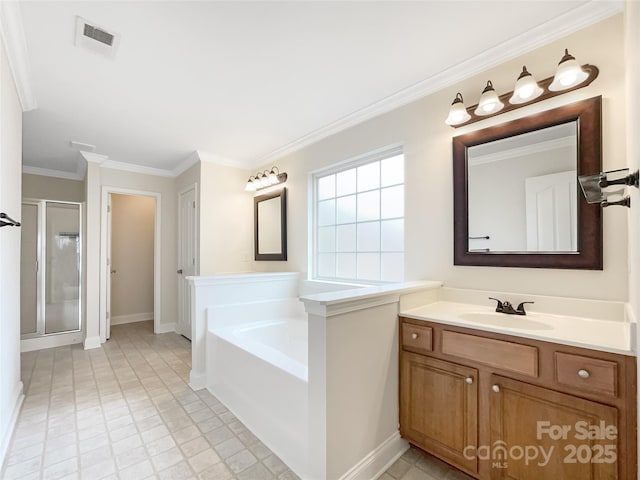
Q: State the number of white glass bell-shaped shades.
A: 8